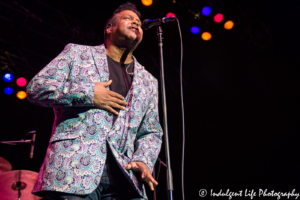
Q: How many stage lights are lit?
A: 11